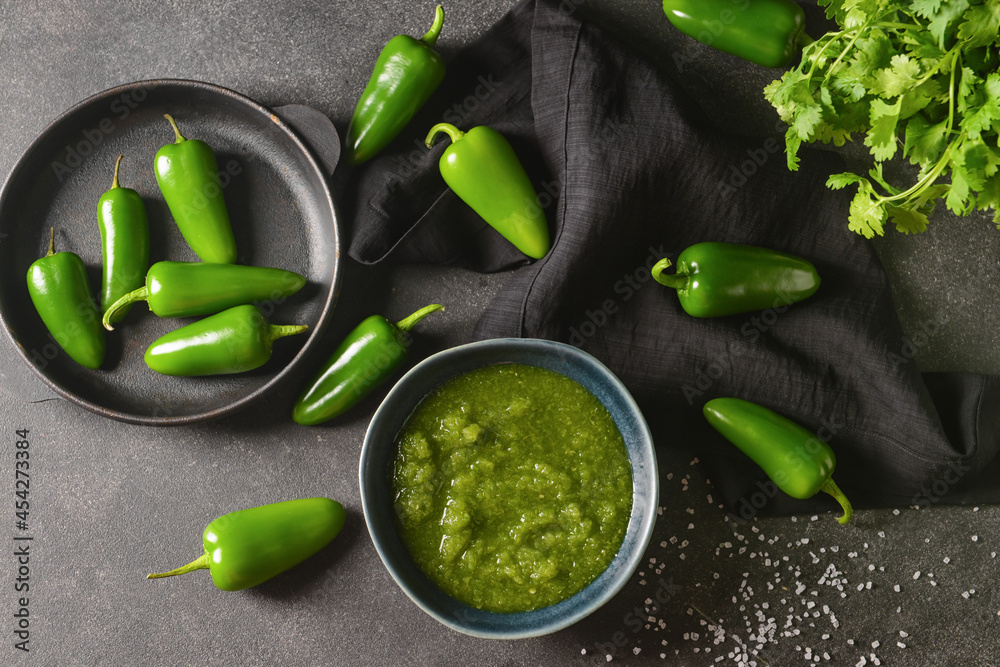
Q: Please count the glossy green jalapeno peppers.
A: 12